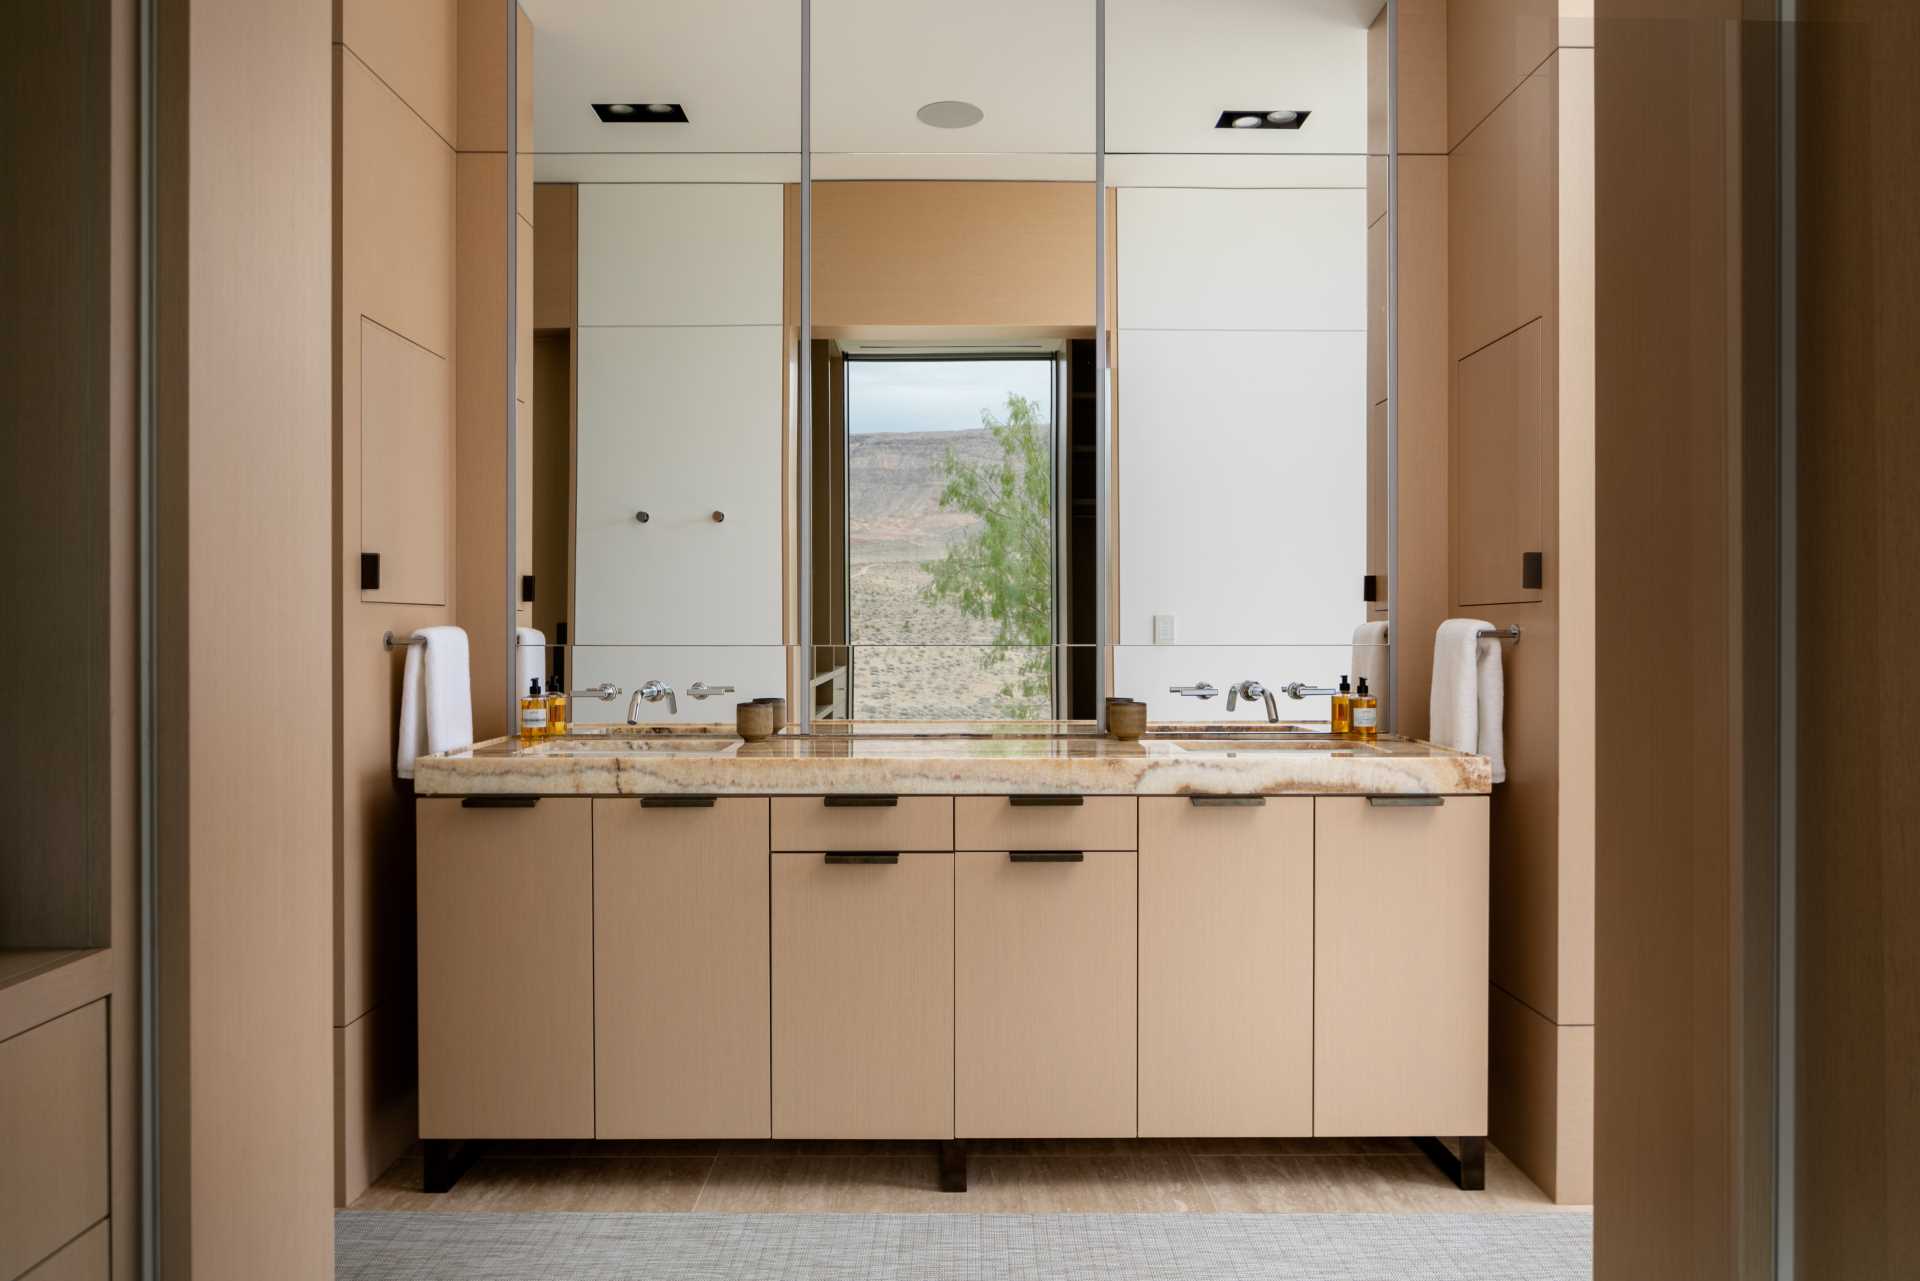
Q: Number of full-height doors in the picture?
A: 4